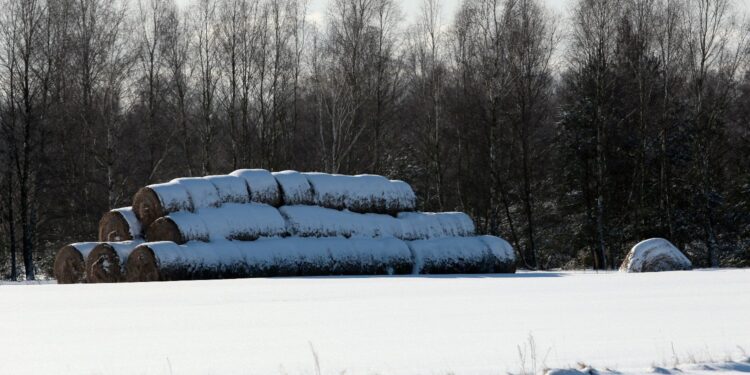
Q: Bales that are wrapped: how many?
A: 0